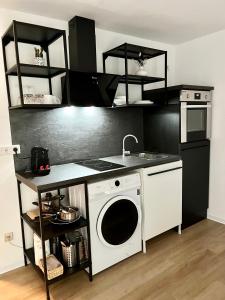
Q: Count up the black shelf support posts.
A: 12